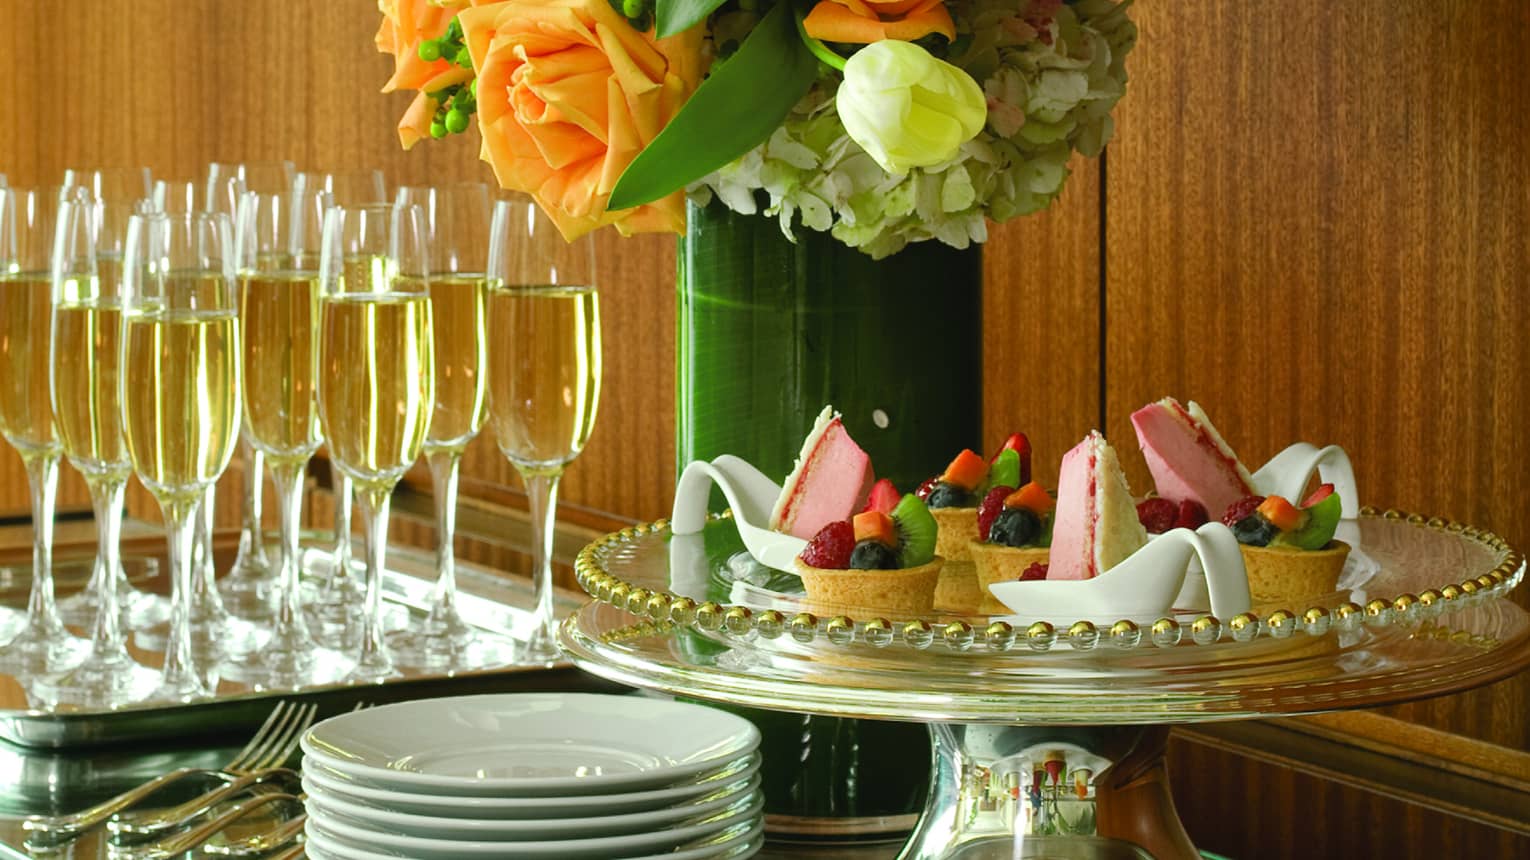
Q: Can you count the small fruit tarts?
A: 4